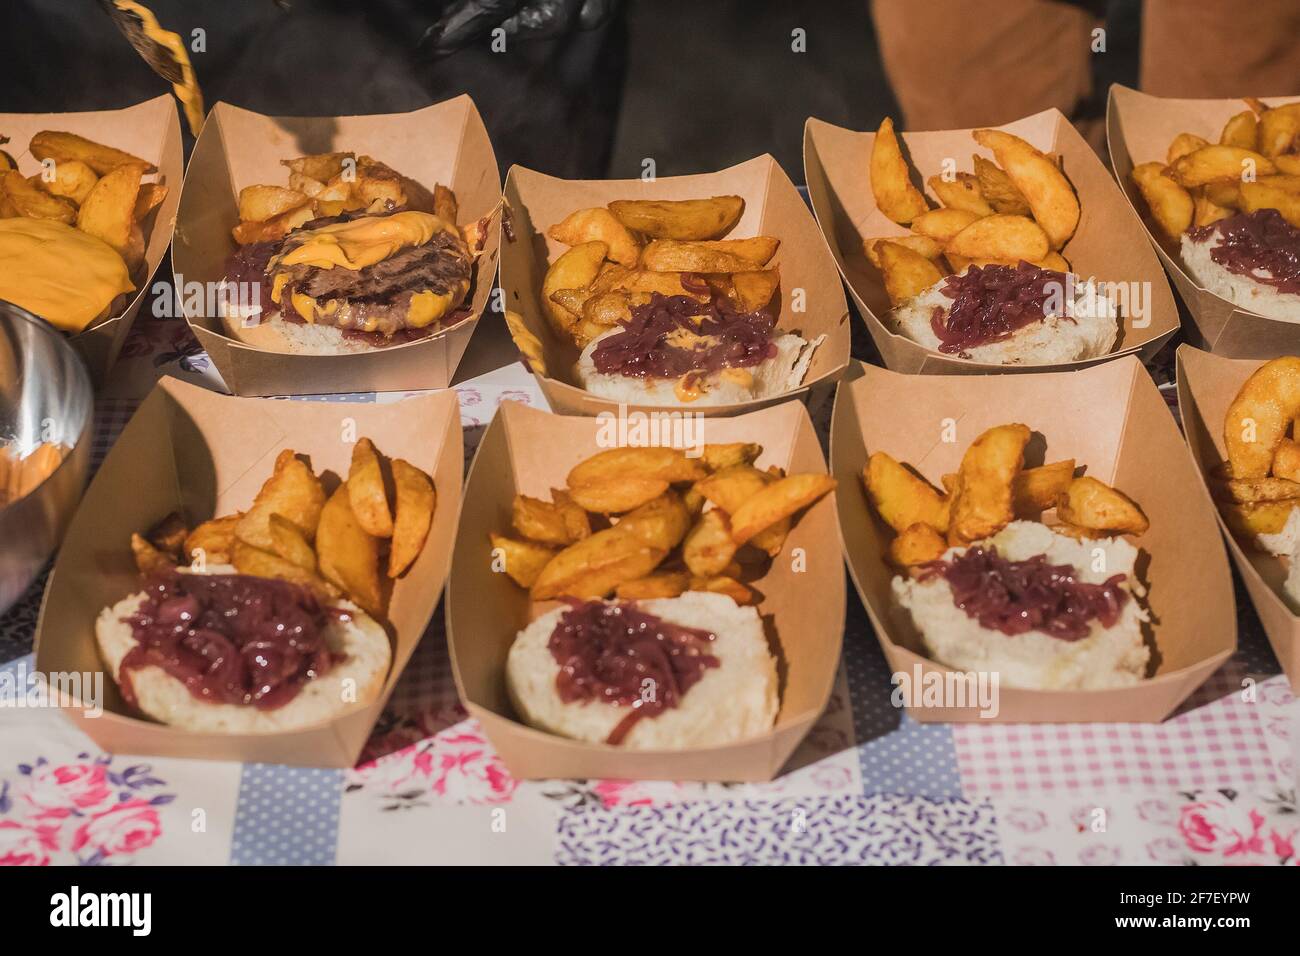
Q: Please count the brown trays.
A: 9